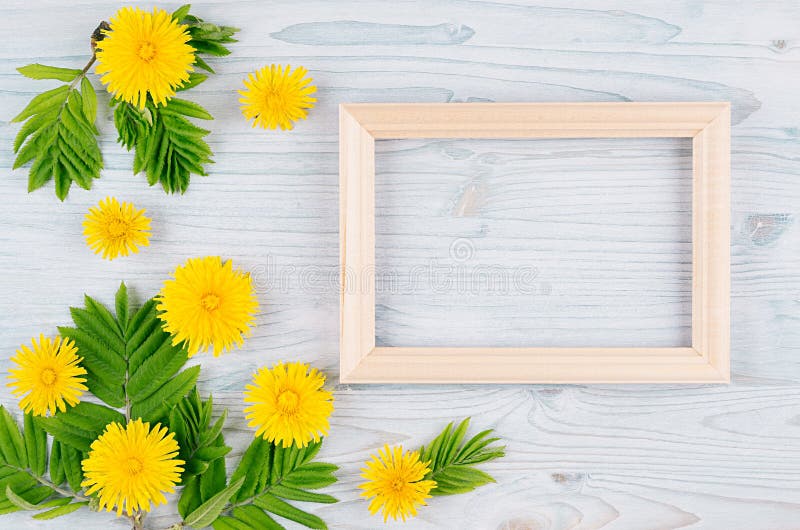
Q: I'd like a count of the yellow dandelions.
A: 8